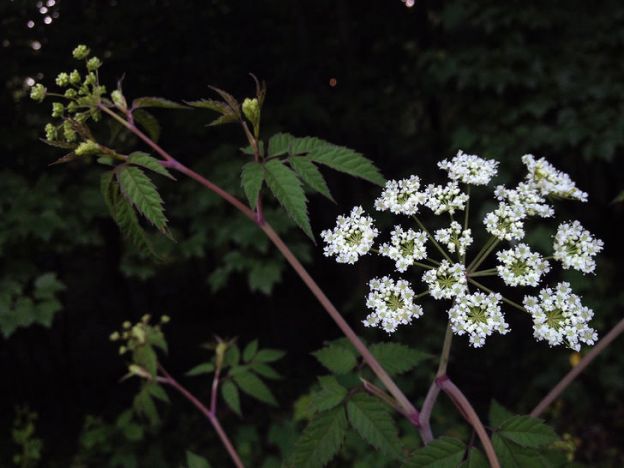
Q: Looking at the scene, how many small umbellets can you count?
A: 15